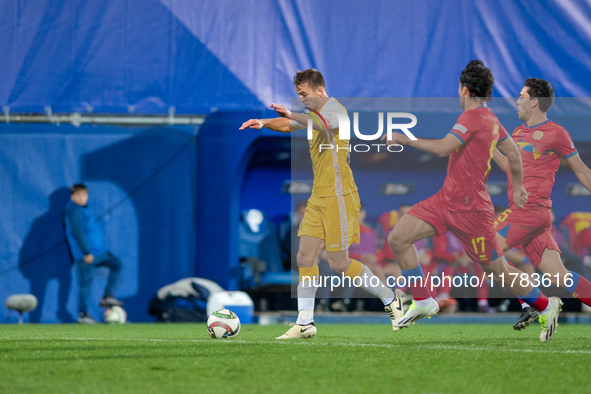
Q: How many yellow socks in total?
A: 2